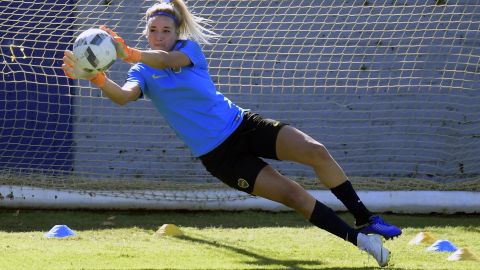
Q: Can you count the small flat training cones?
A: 5